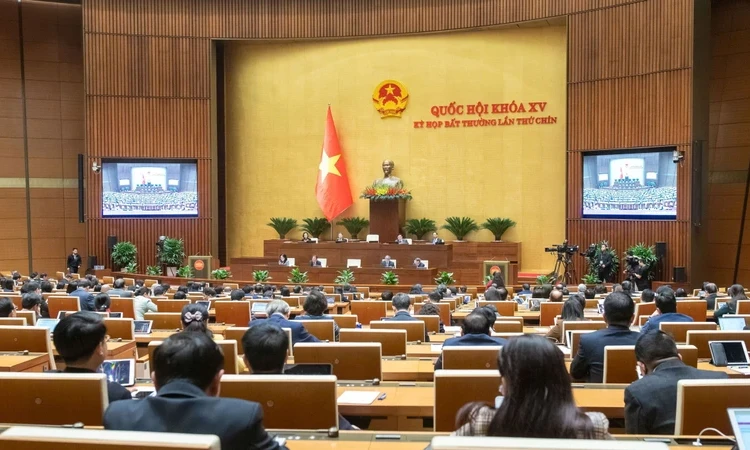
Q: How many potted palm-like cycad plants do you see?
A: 6